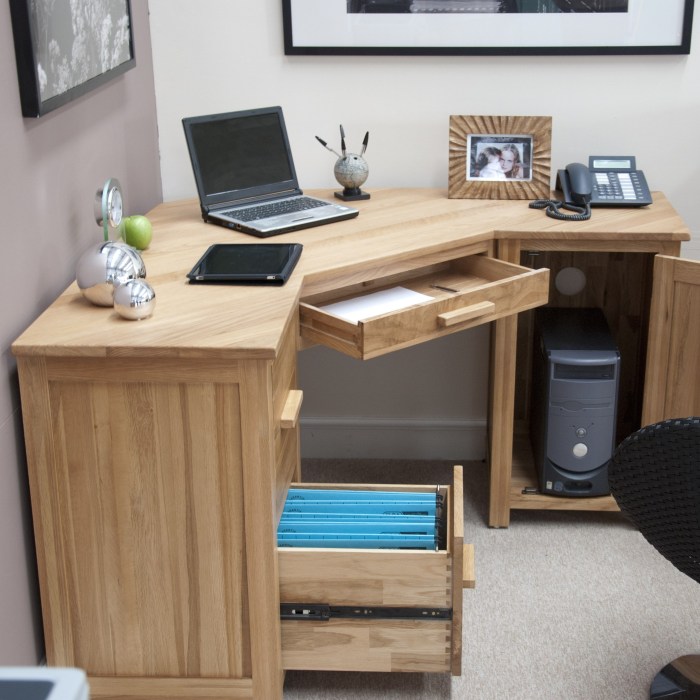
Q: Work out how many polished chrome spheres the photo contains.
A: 2